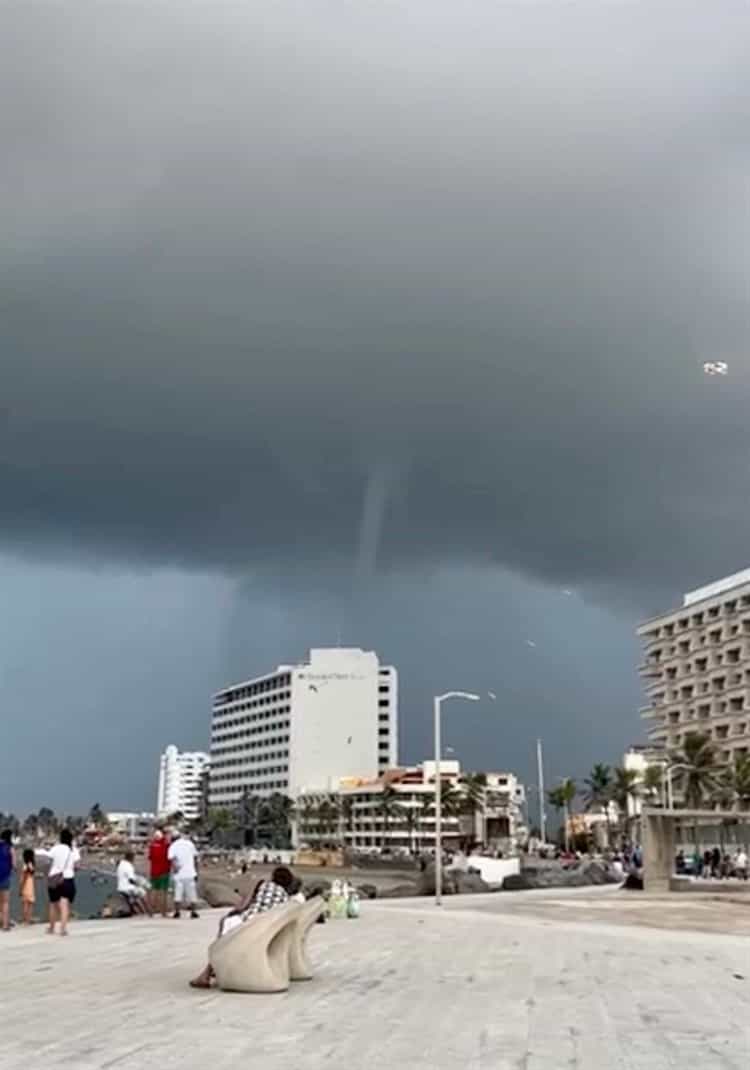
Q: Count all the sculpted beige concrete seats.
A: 2